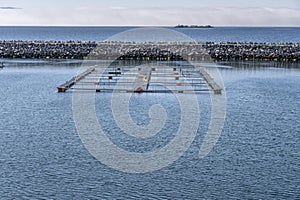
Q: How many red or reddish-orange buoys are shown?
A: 4